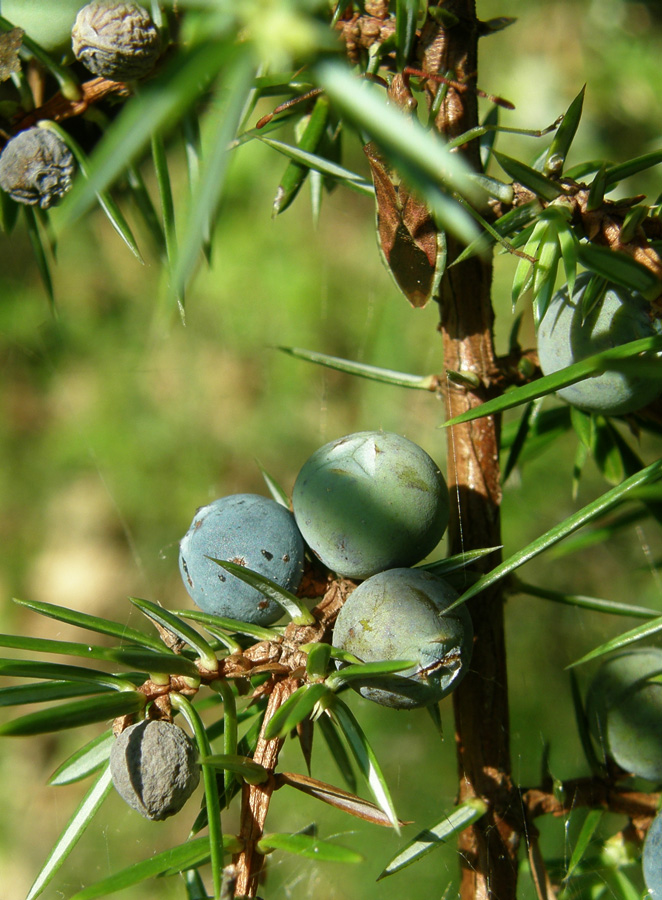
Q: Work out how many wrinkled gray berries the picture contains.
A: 3